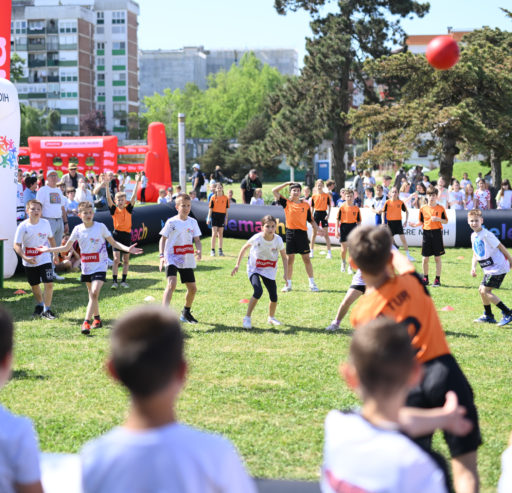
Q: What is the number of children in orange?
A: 8